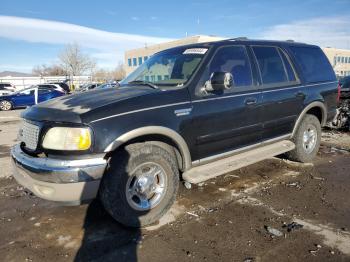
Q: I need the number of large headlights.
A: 1